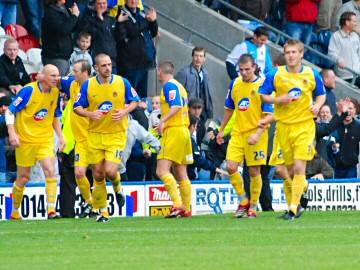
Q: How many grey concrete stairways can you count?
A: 1